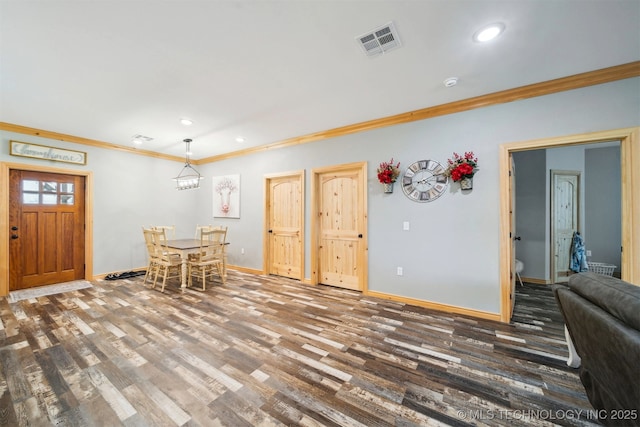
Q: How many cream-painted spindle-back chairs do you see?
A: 6